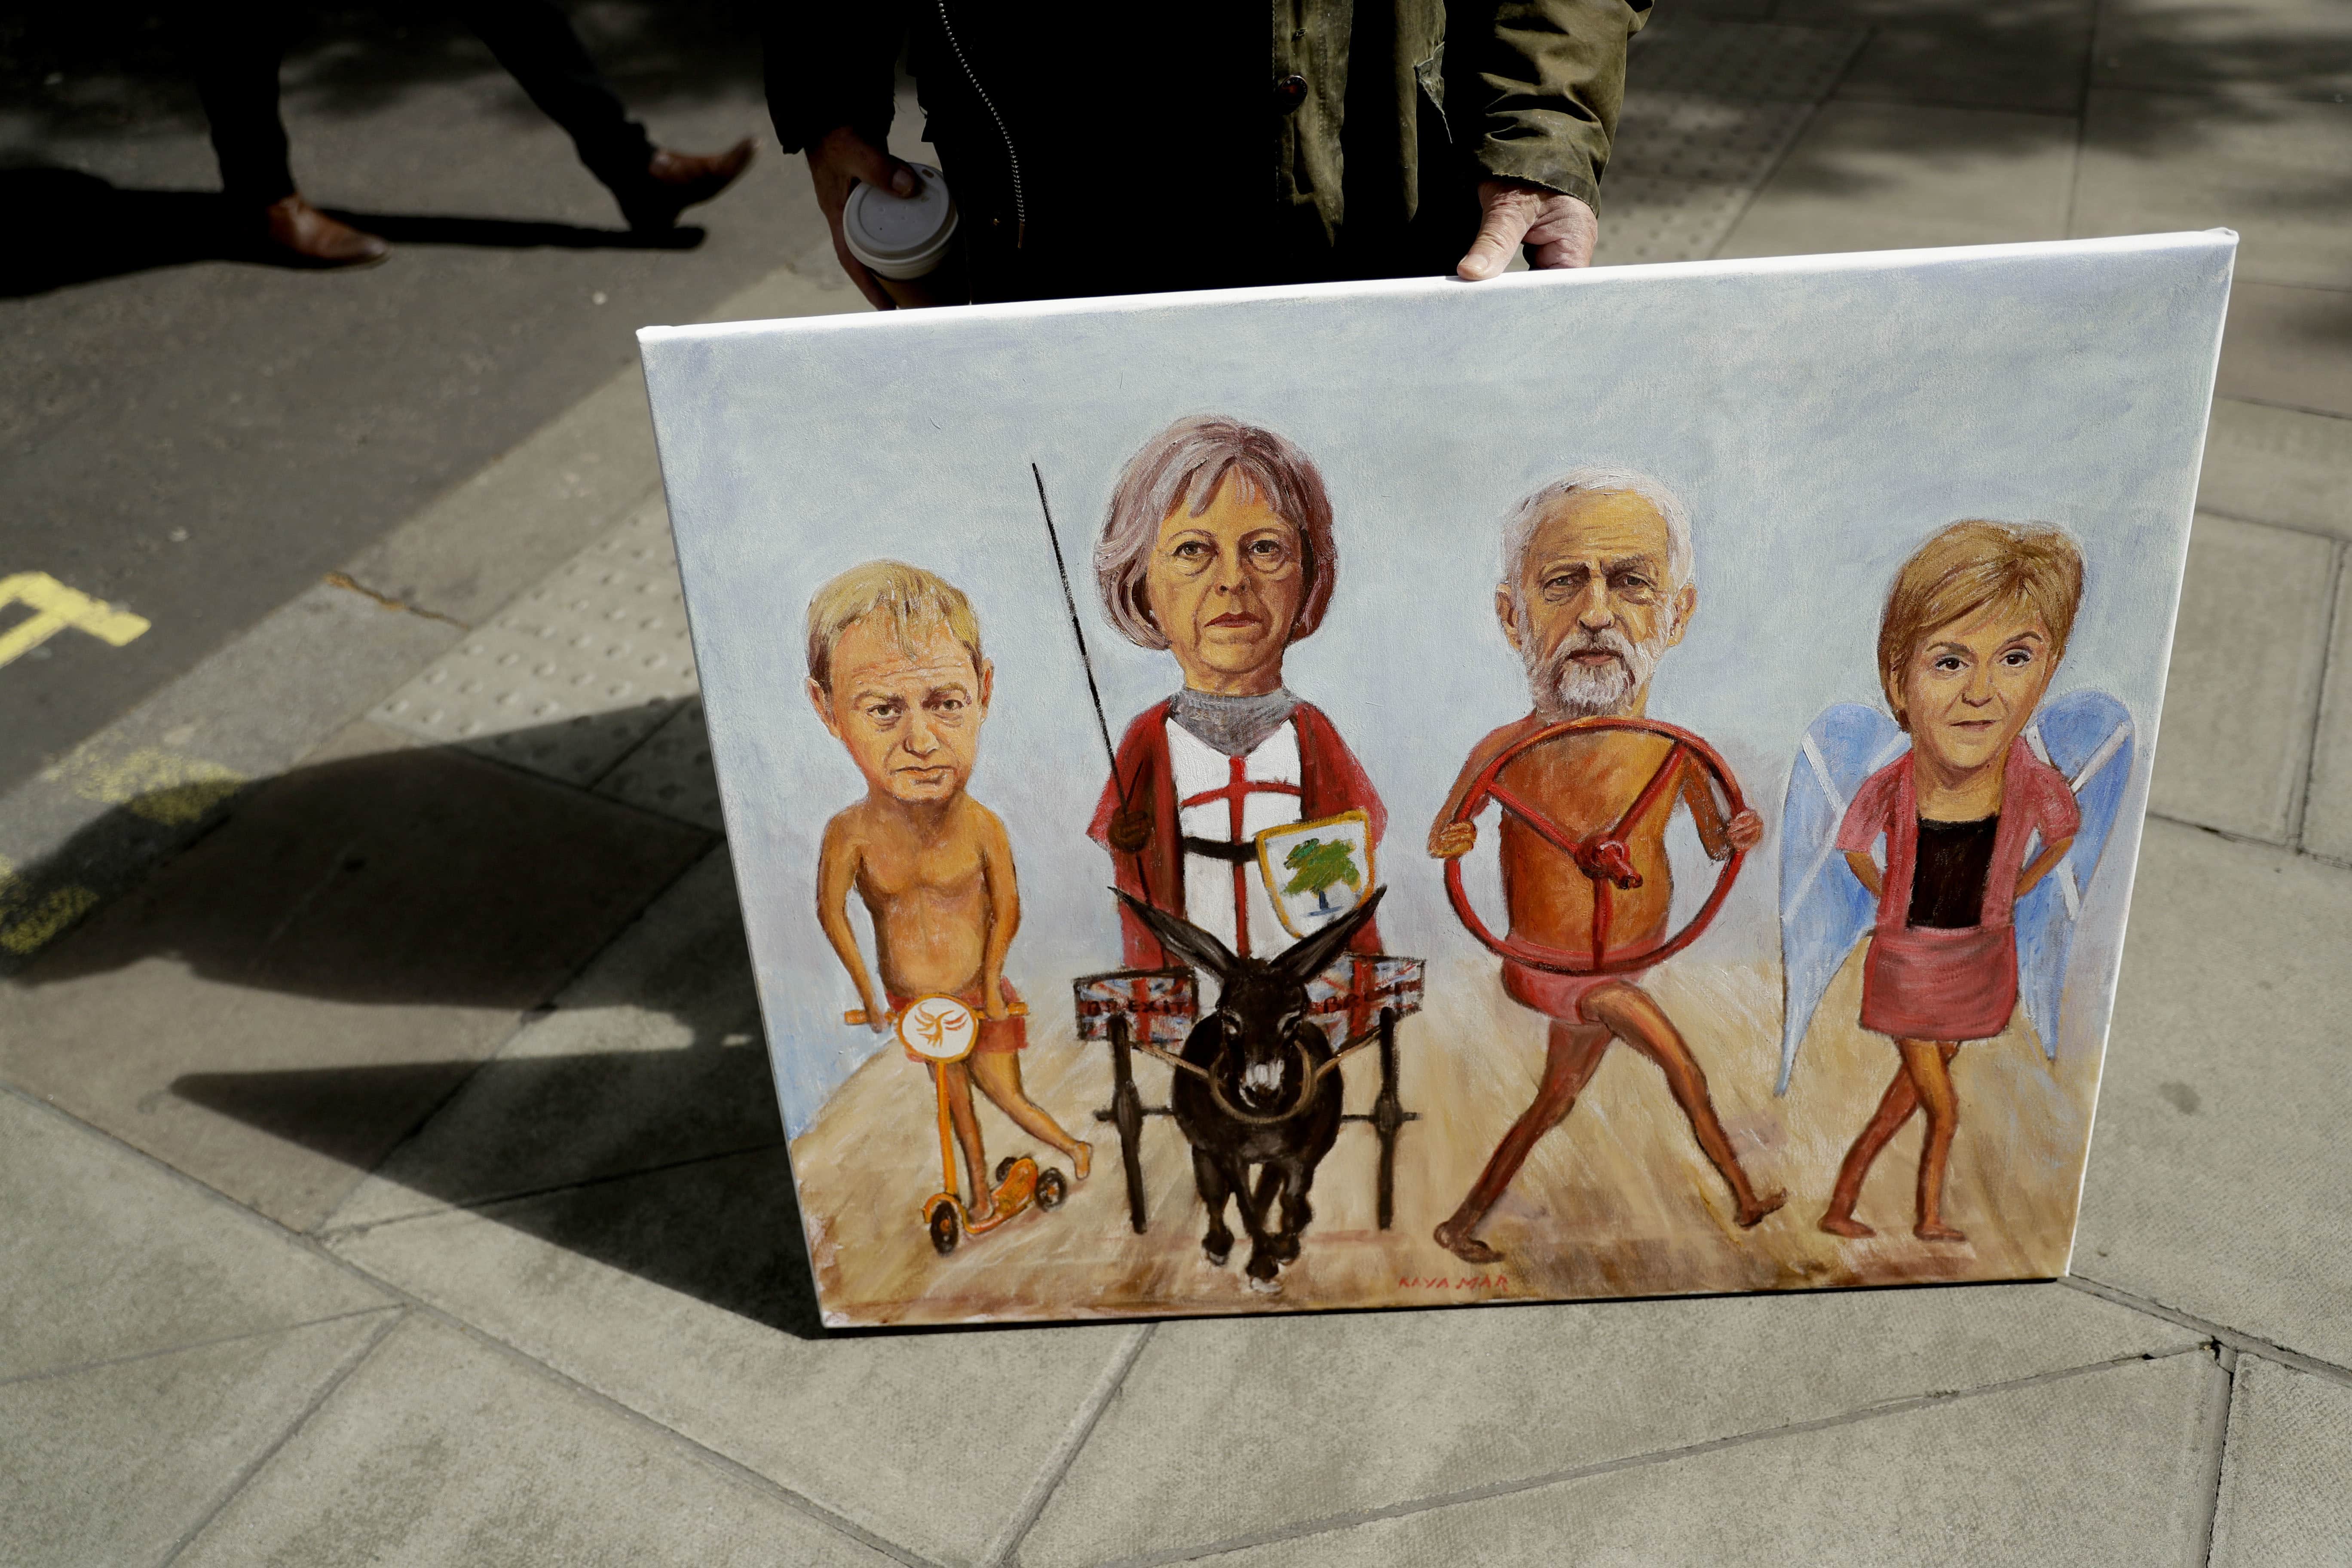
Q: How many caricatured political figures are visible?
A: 4